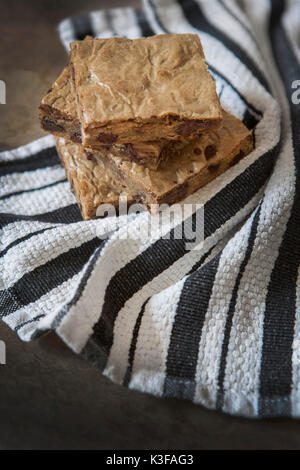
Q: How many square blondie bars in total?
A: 4